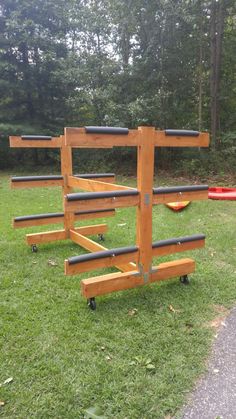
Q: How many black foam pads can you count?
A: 11